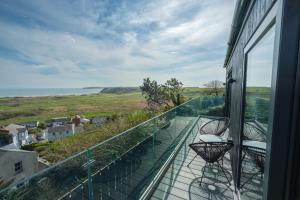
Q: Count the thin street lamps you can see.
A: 0